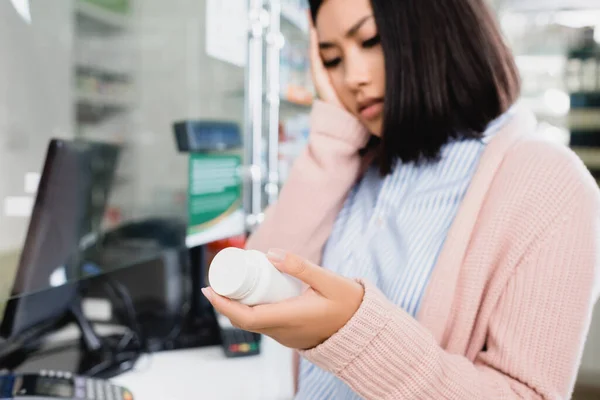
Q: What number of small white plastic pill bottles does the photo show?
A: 1